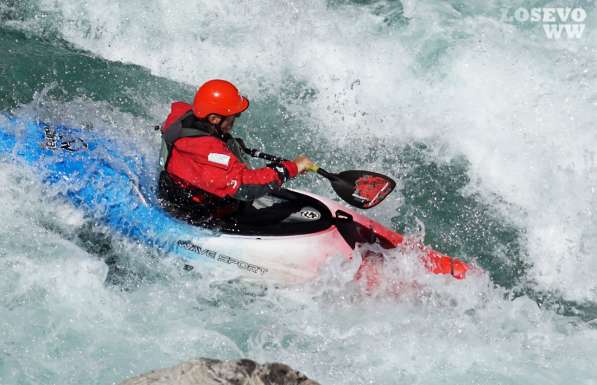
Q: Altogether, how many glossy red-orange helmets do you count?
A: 1